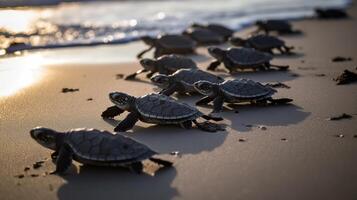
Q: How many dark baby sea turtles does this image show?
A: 12